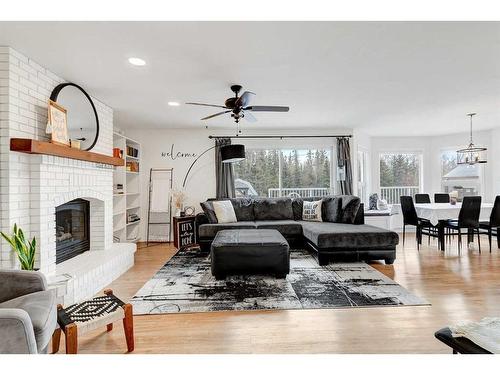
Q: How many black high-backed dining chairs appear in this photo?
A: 5